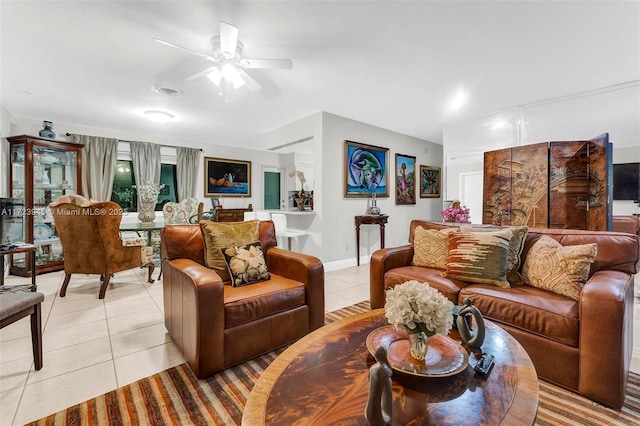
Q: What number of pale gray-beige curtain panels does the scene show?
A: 3